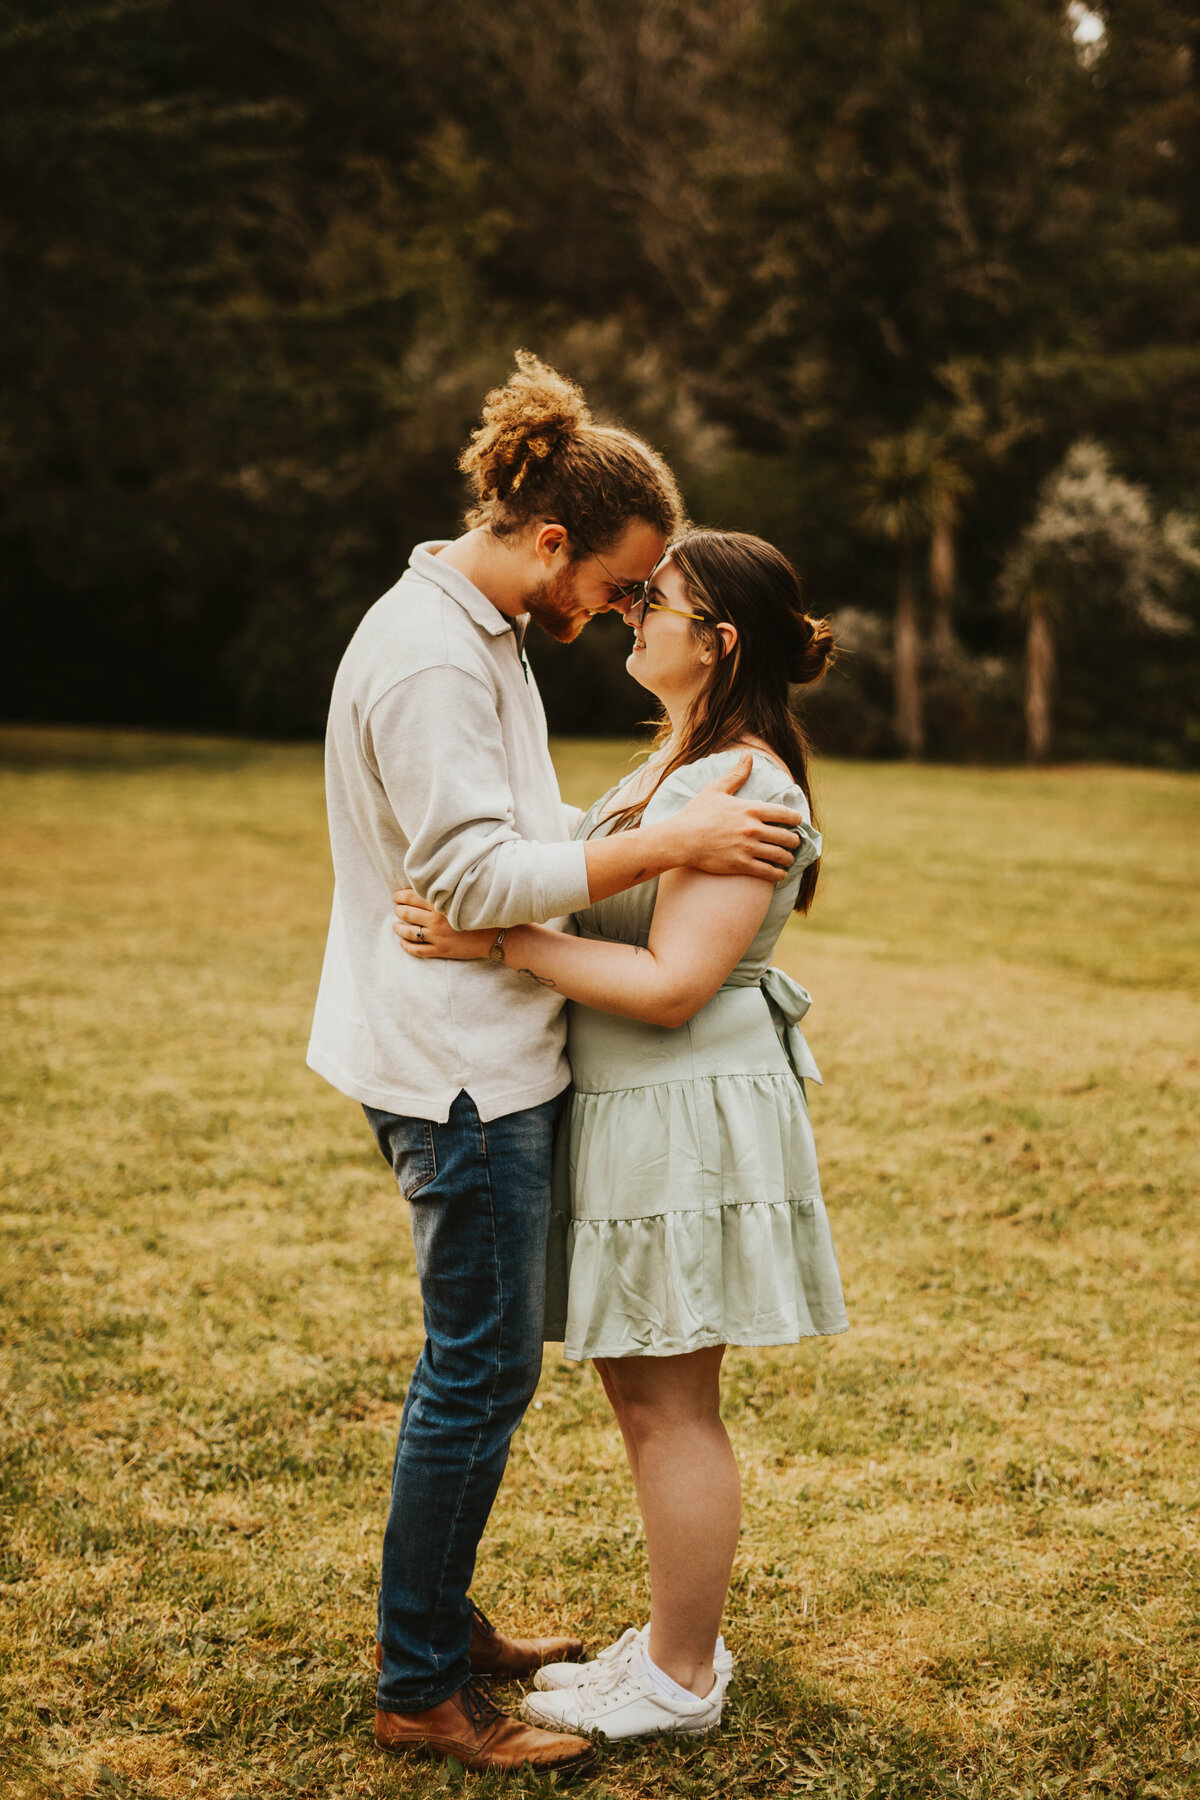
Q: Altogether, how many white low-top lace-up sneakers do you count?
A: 2